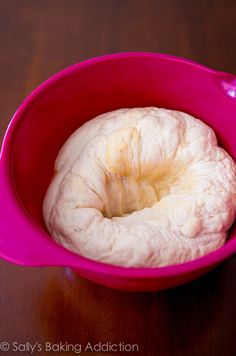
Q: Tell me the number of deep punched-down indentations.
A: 1